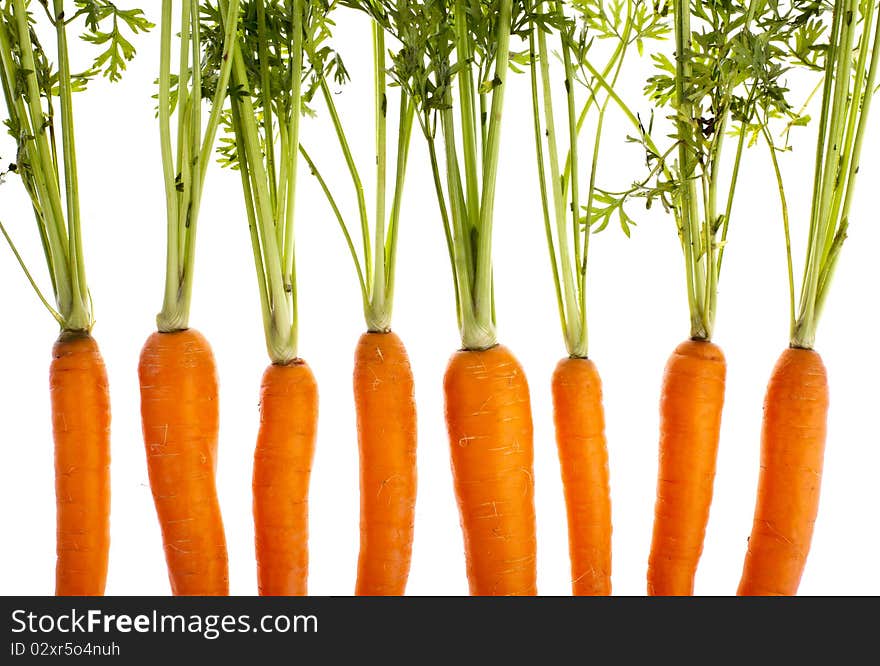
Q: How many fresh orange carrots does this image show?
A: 8